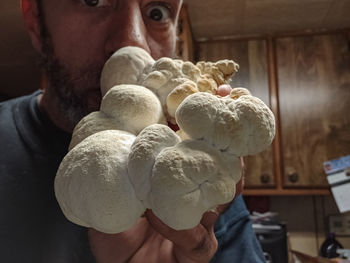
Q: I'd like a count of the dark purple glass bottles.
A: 1